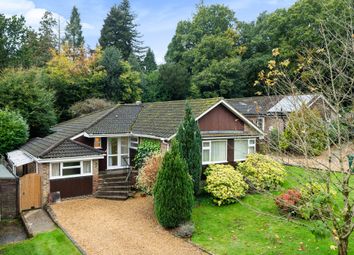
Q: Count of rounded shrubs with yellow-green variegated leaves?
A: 2